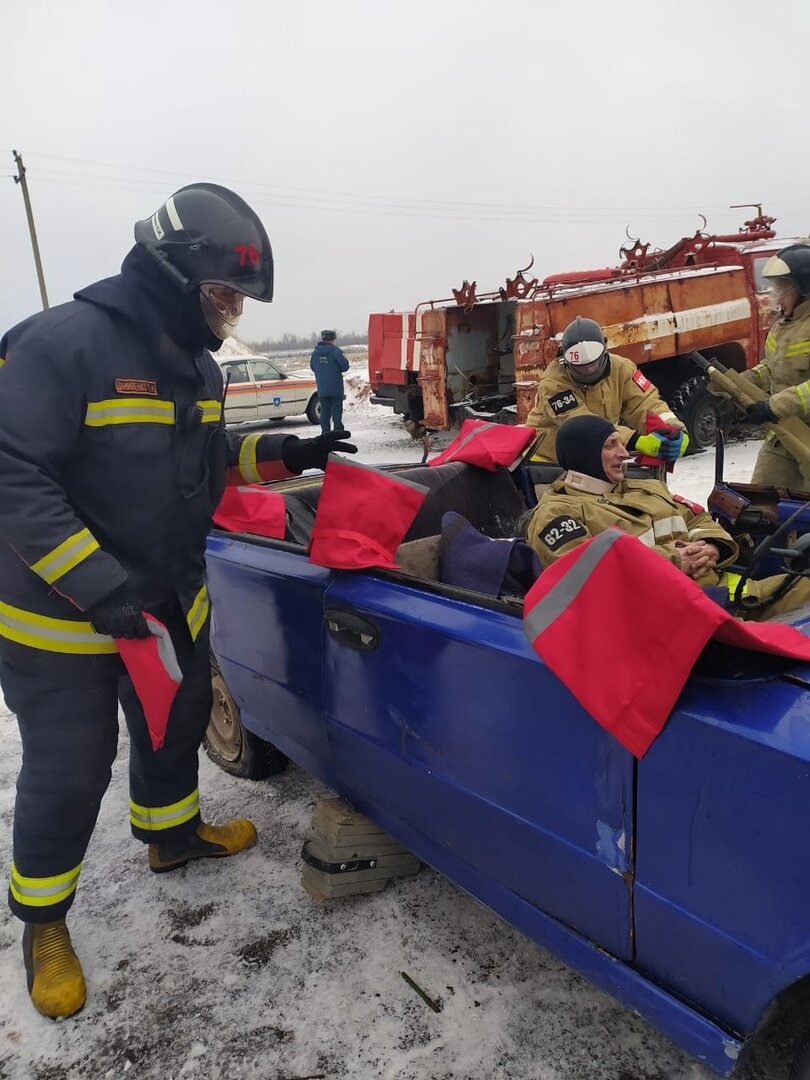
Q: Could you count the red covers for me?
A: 6